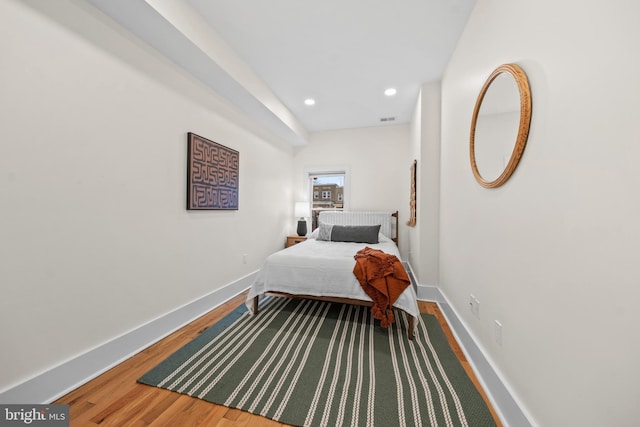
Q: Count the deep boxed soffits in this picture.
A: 1